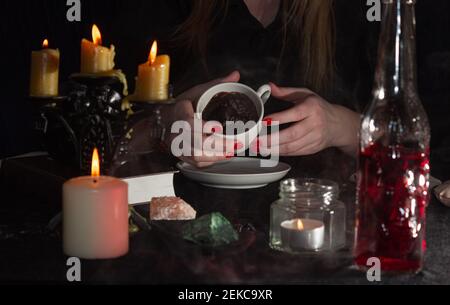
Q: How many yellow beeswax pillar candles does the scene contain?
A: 3